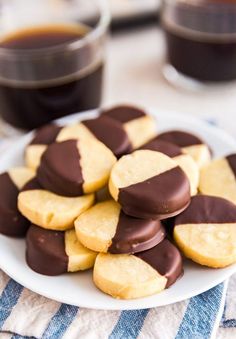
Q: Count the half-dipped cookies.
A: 14